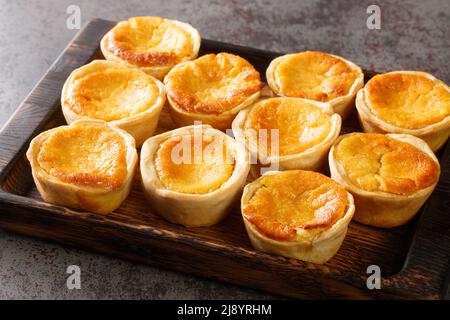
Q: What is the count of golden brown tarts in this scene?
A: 10